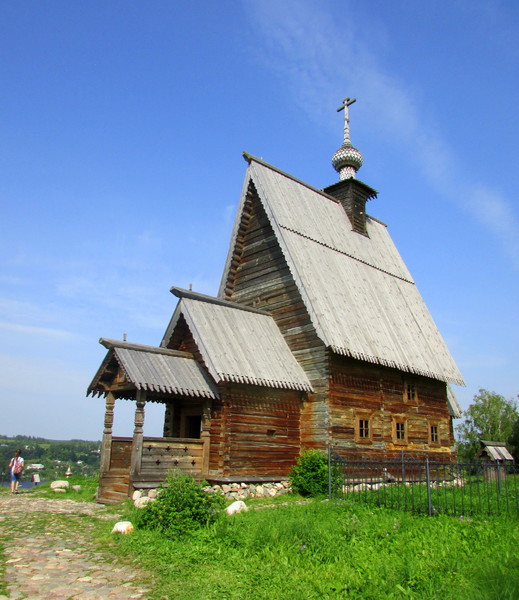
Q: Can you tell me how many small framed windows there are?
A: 4